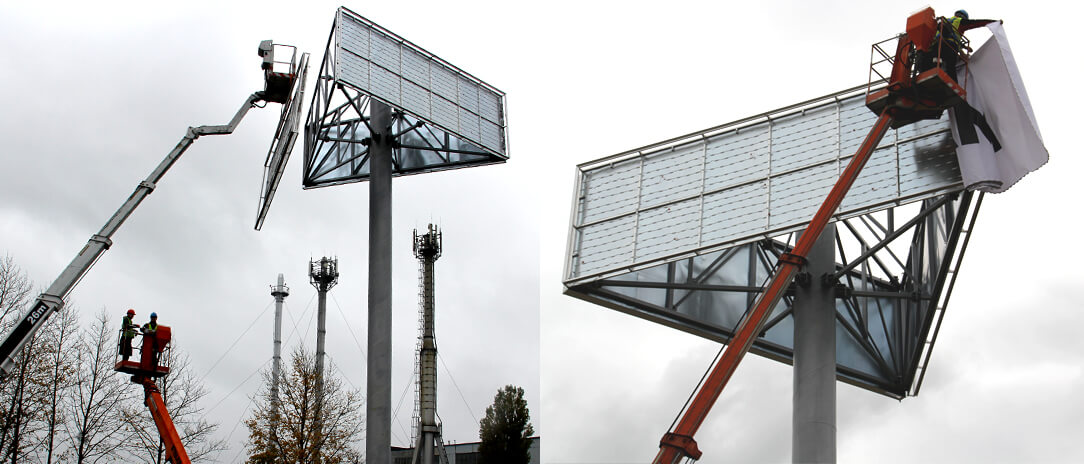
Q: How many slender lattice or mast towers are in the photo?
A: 3